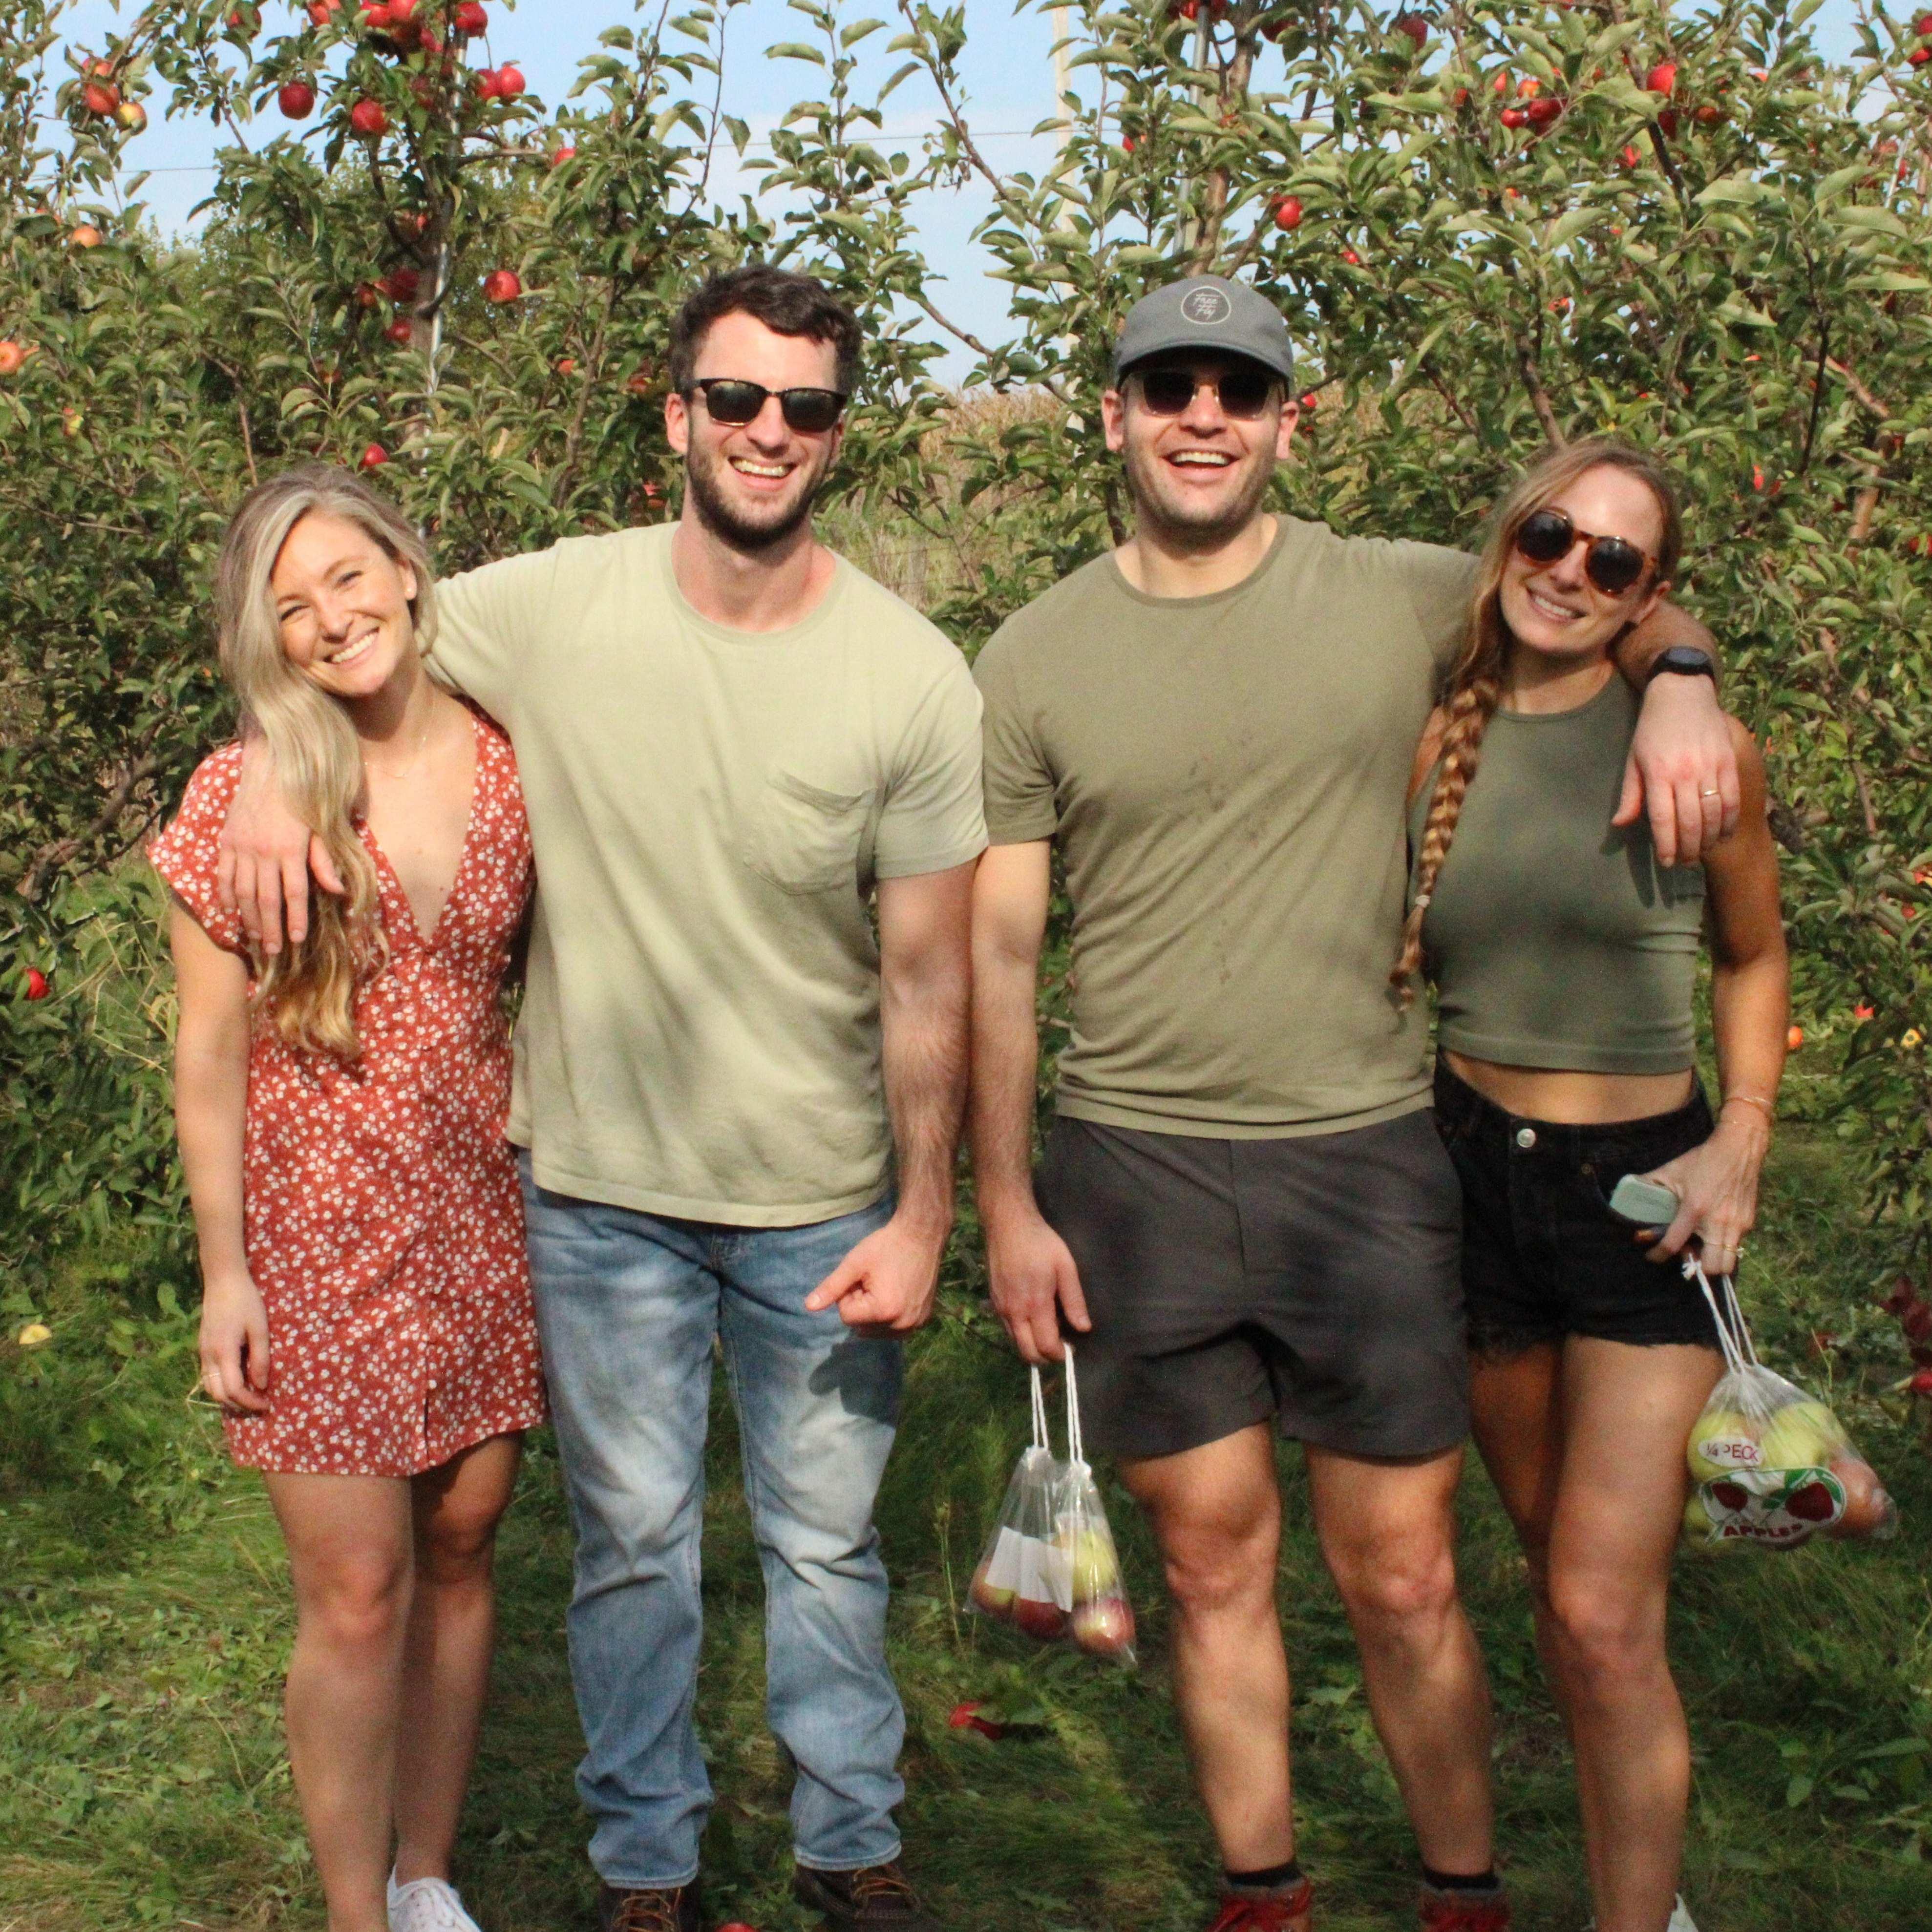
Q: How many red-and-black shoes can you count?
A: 2